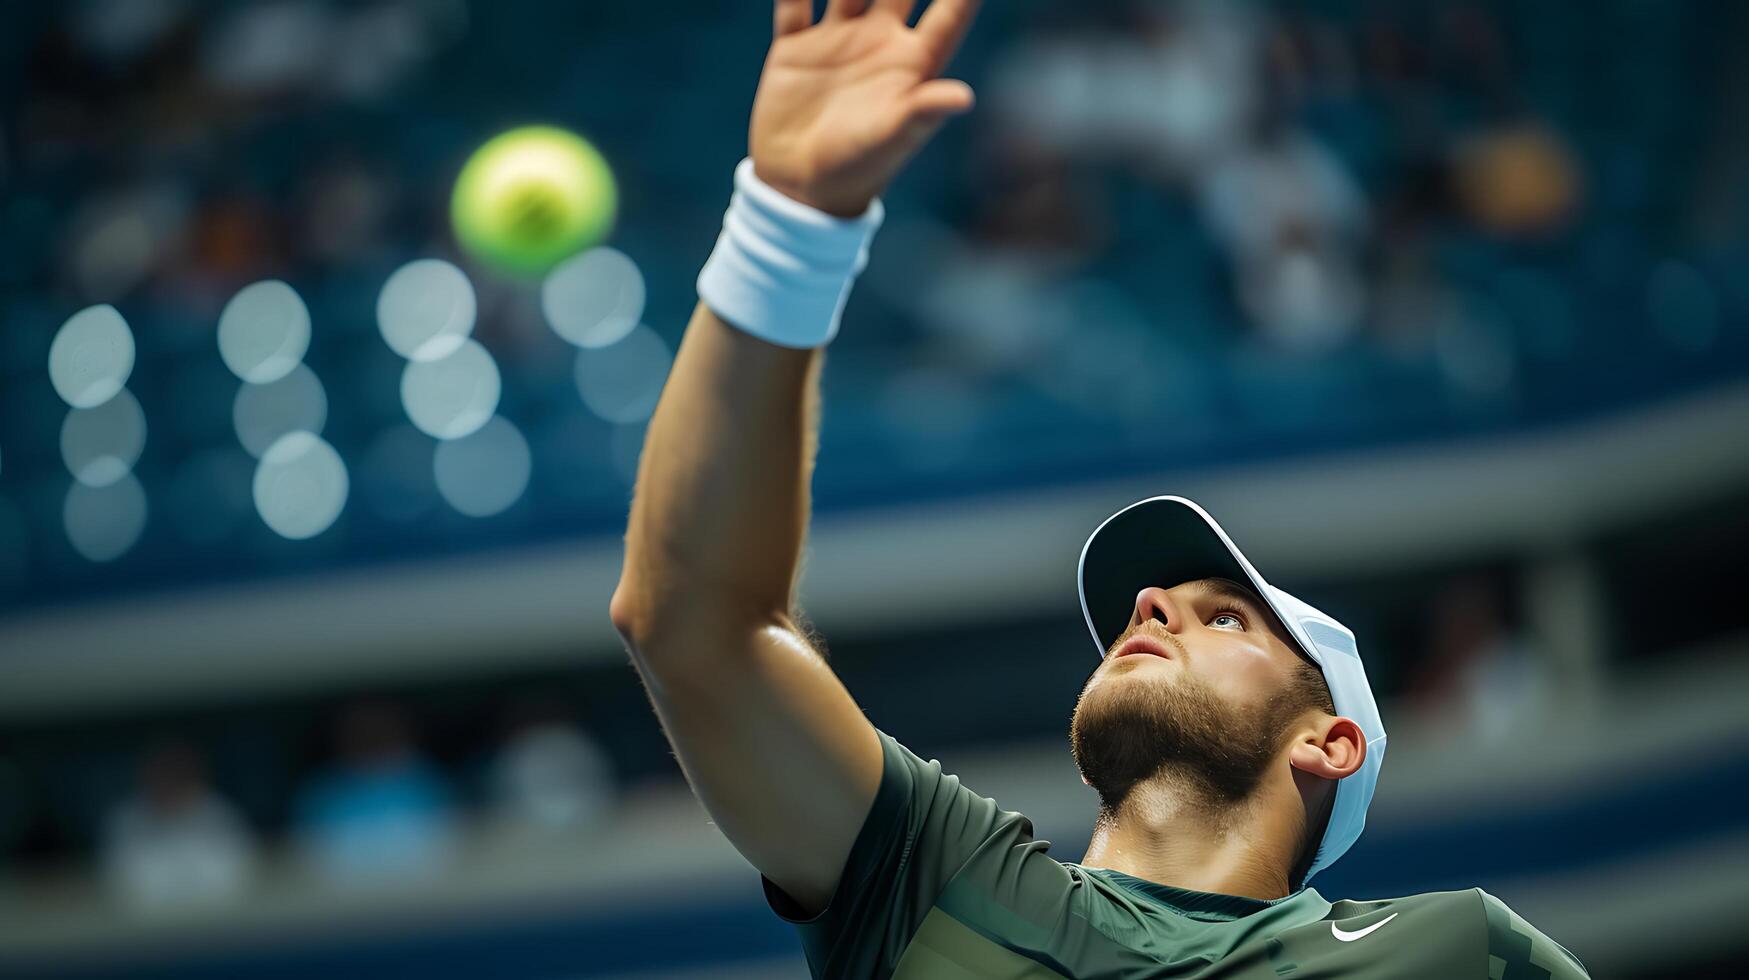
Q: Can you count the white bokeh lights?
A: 11